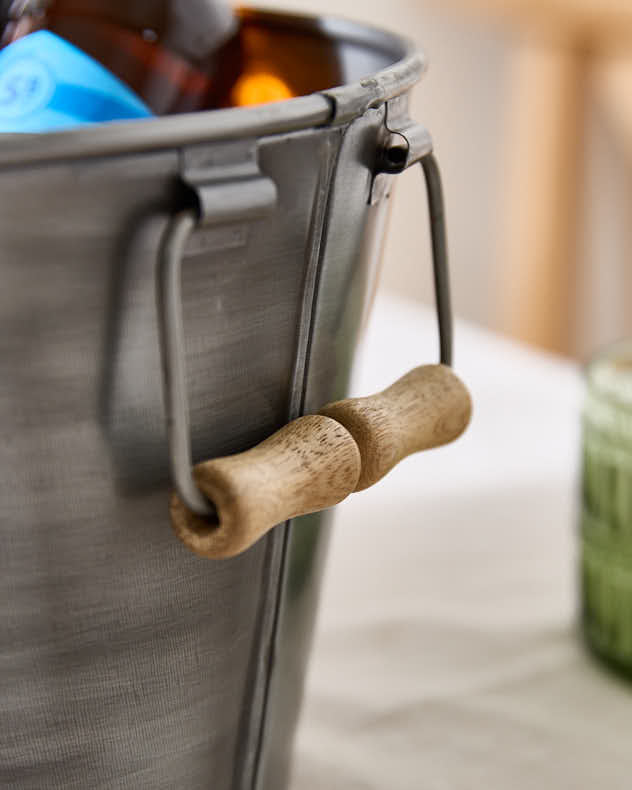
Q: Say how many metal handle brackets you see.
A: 2